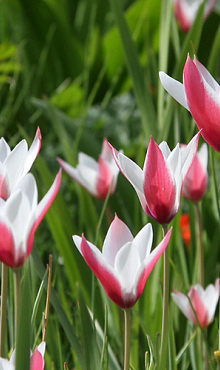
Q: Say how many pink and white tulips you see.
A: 10